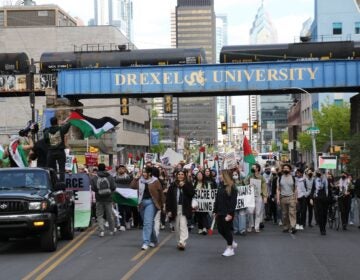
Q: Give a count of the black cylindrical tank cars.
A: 3